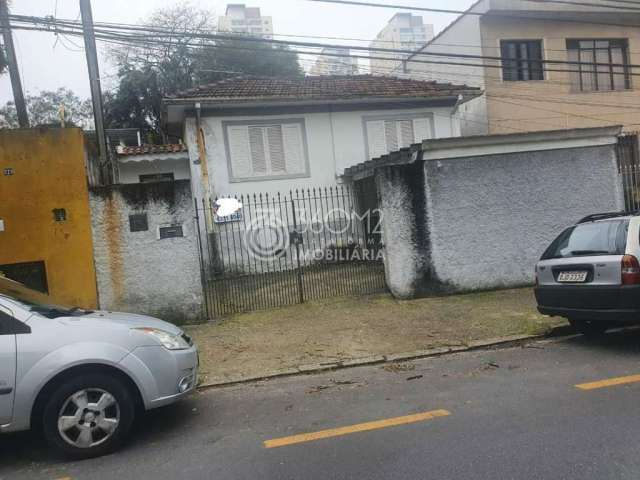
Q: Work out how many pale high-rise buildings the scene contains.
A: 3